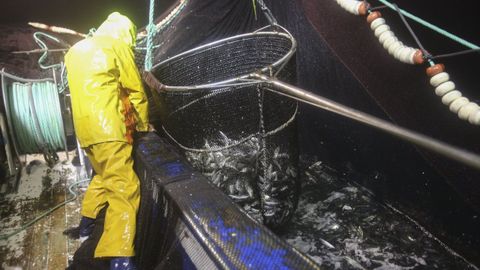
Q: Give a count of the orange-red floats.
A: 4